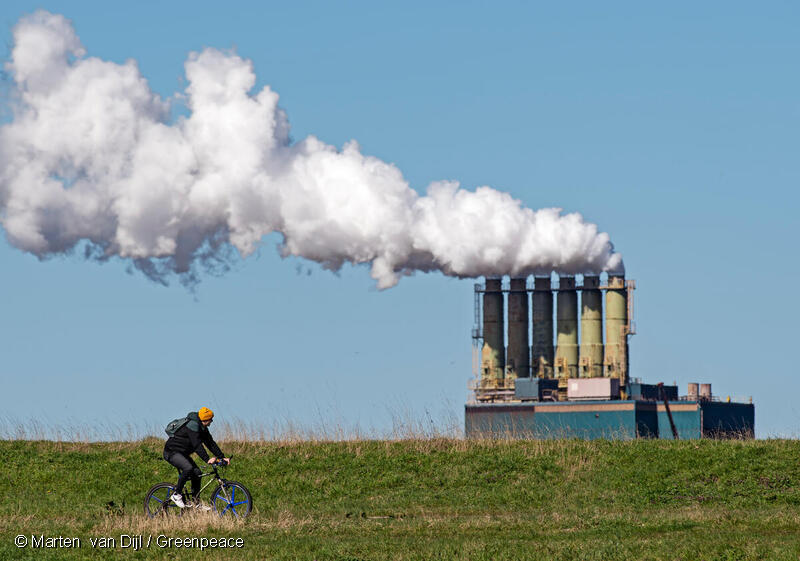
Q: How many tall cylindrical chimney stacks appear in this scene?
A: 6